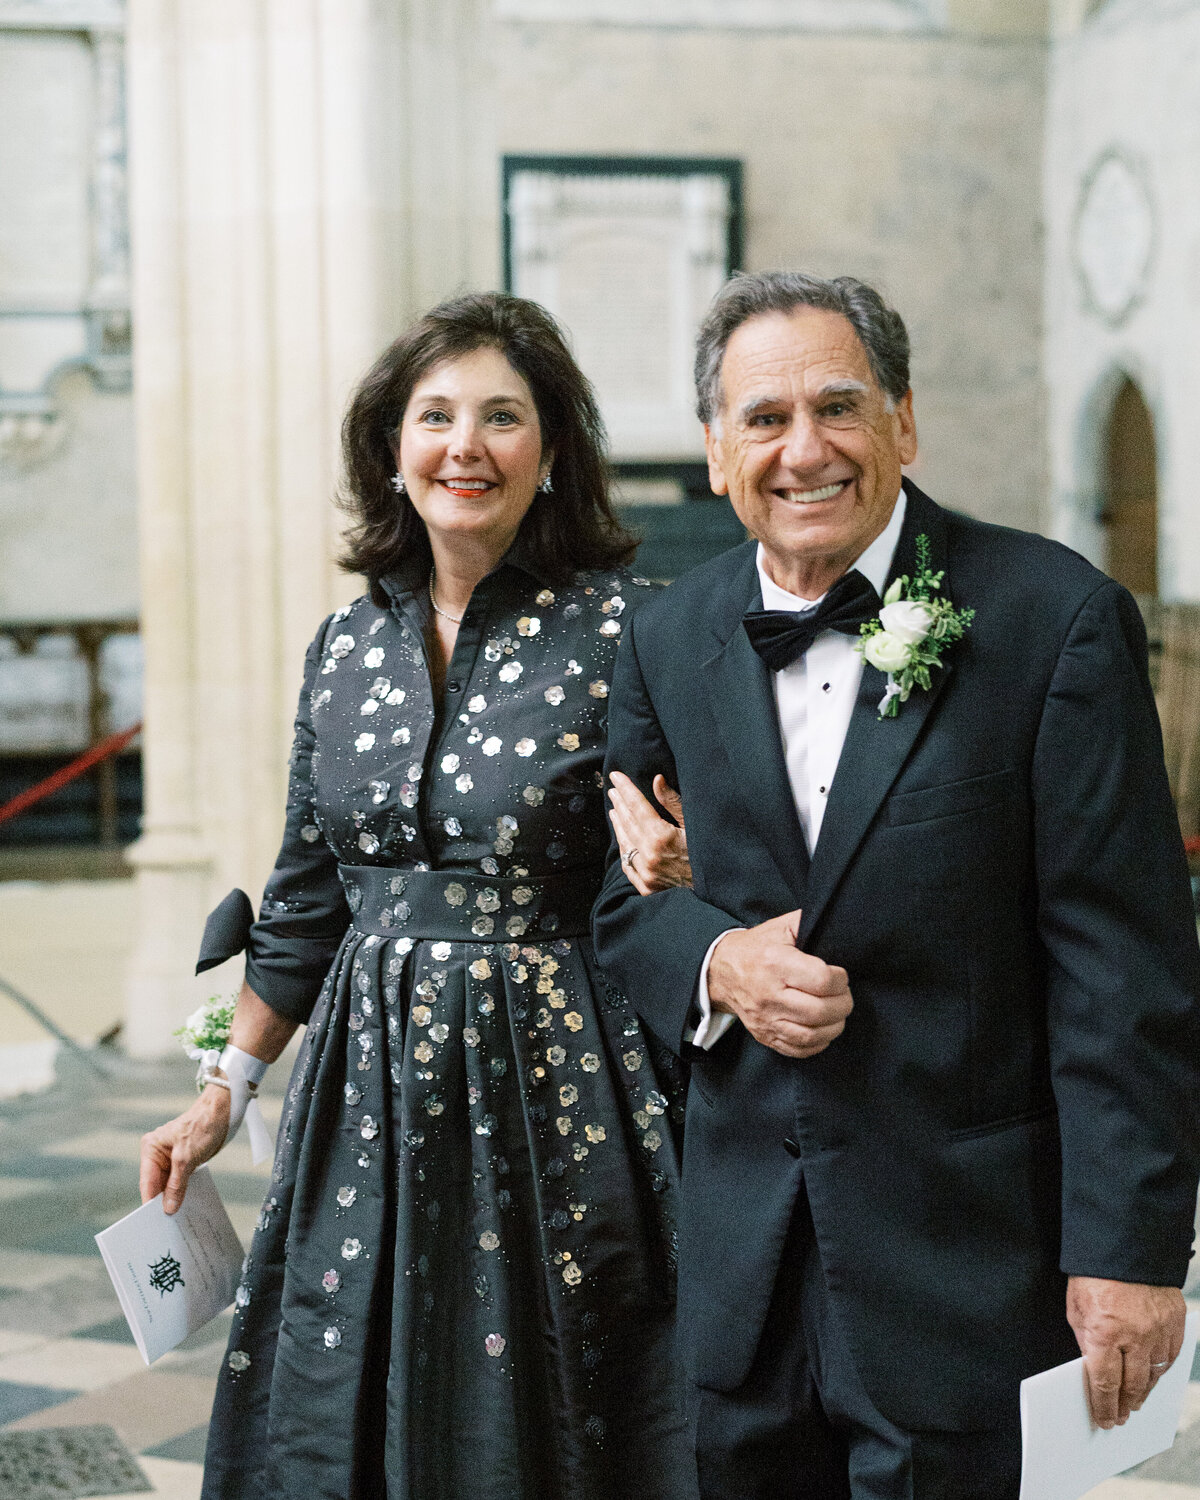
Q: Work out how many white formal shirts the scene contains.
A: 1